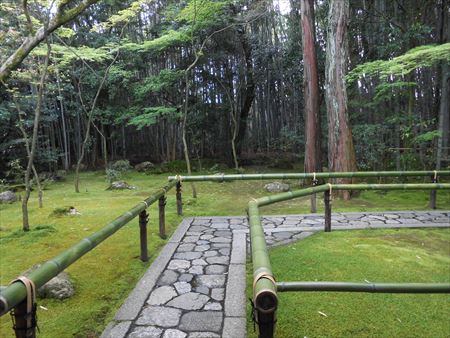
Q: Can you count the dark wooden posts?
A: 8